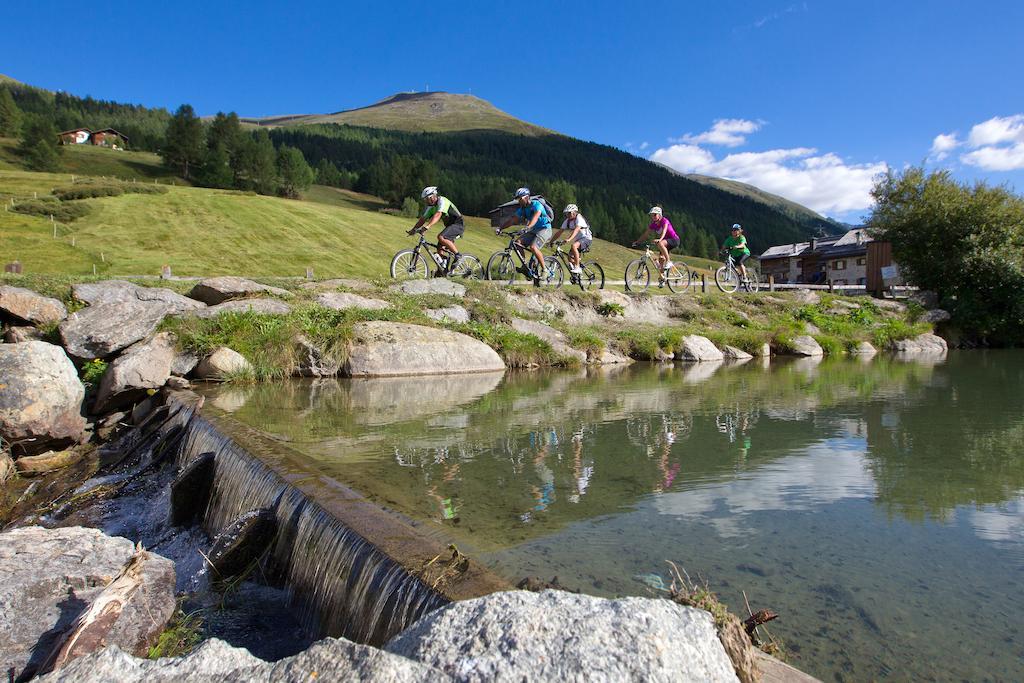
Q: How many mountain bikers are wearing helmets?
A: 5